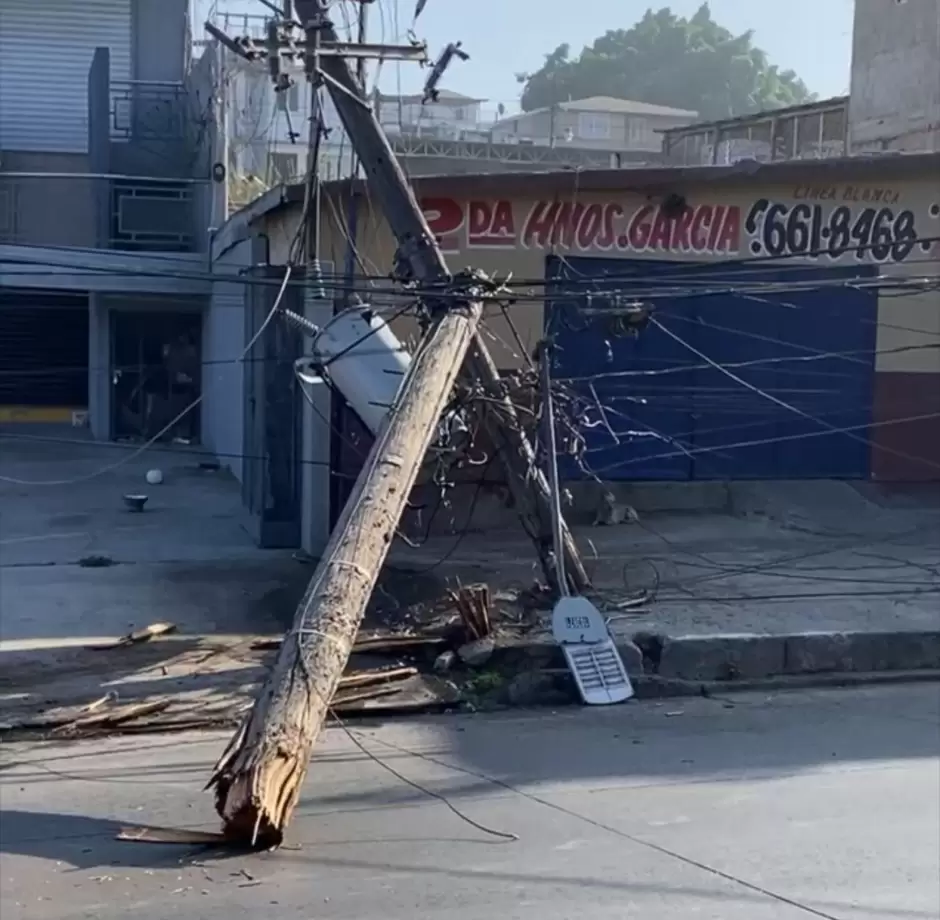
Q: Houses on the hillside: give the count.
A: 2